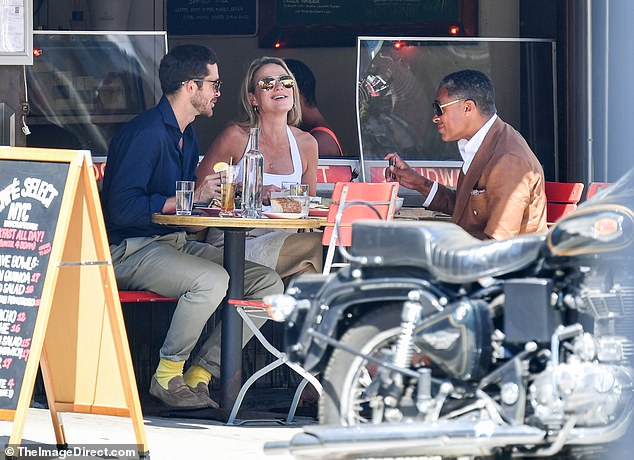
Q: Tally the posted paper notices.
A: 1